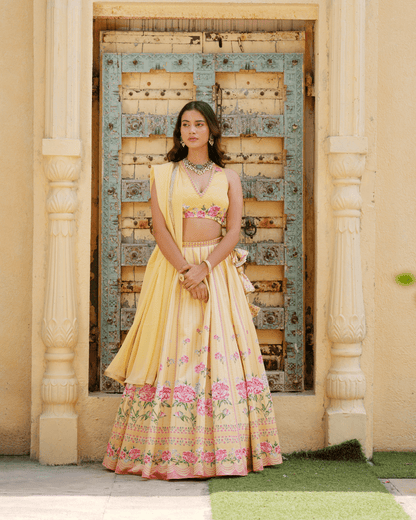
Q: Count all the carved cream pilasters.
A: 2